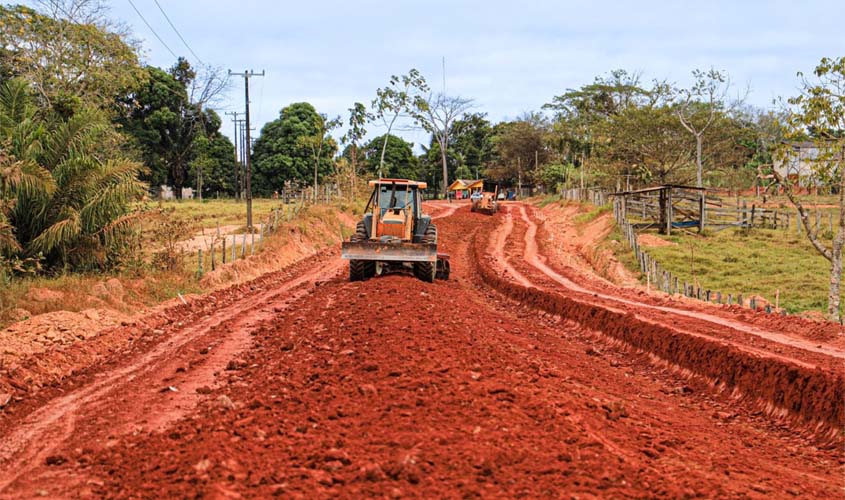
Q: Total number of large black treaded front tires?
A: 2